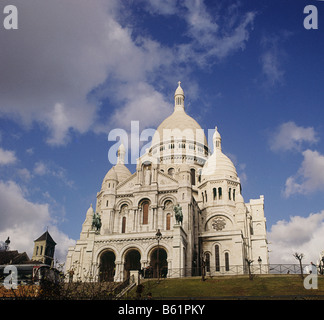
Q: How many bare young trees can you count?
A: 3